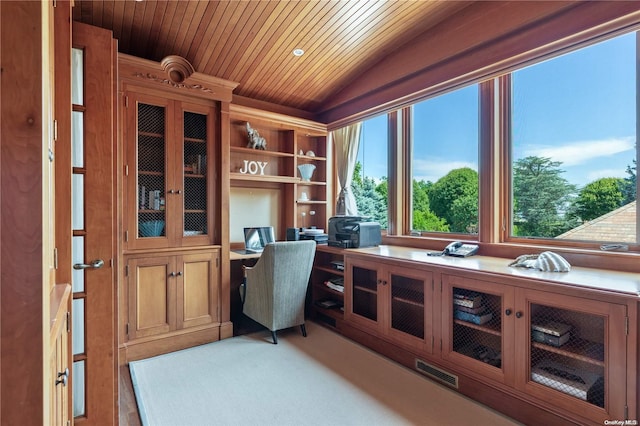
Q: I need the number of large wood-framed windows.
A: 3